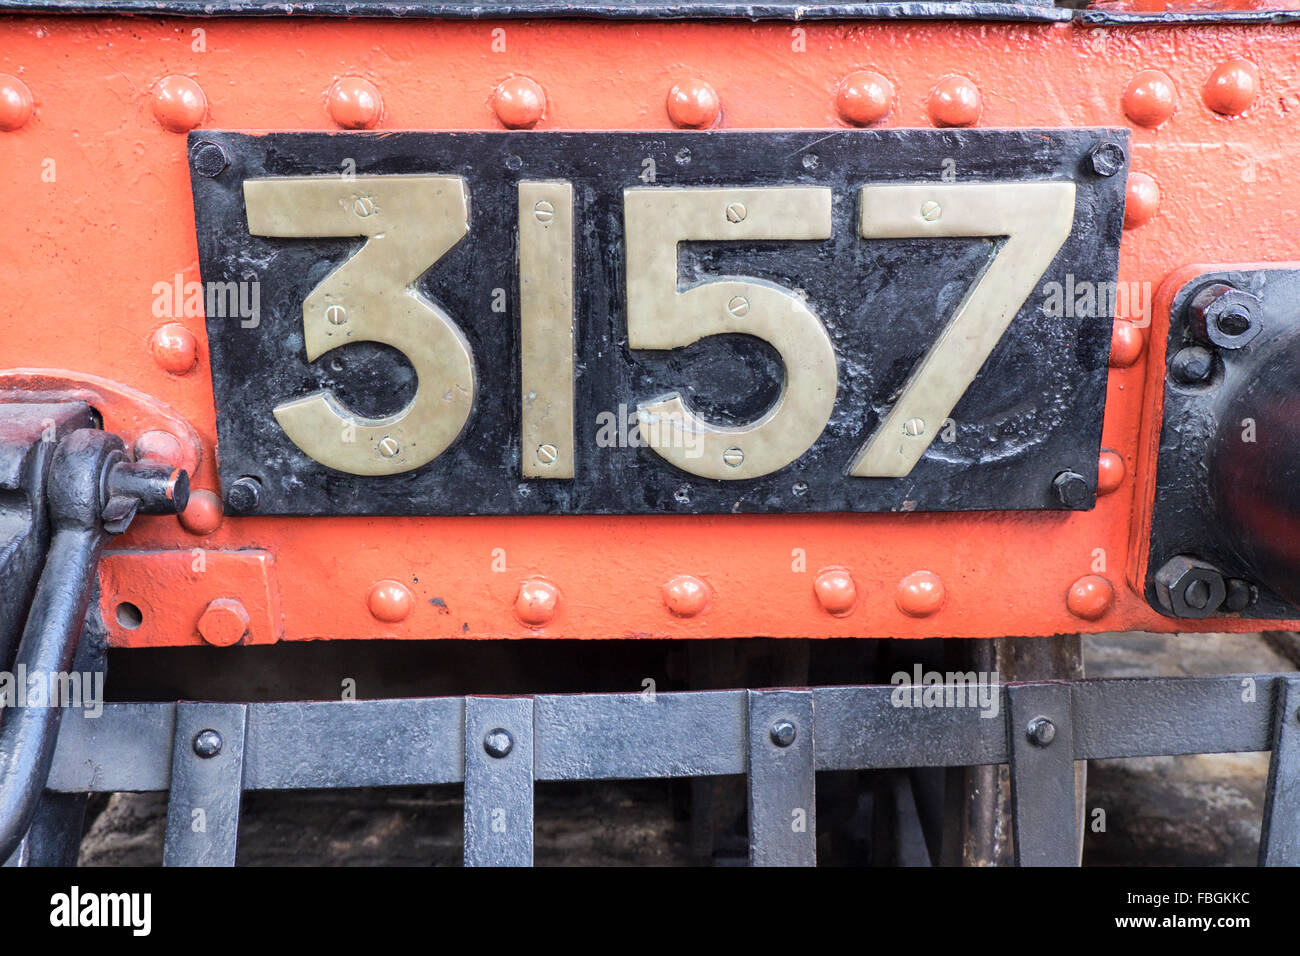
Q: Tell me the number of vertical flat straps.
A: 5